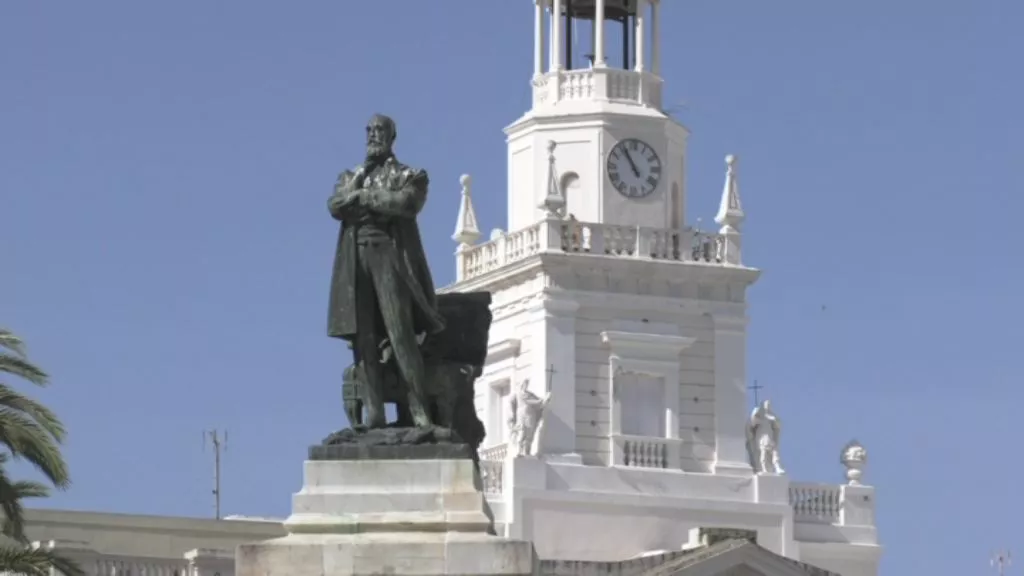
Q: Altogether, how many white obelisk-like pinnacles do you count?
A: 3